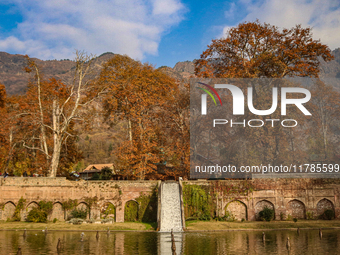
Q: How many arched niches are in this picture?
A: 10